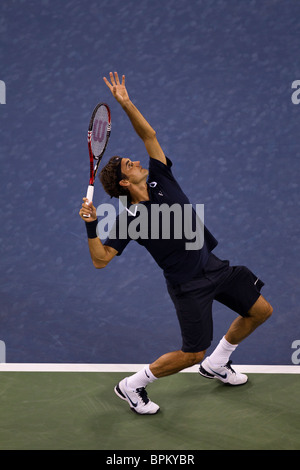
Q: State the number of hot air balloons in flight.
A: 0